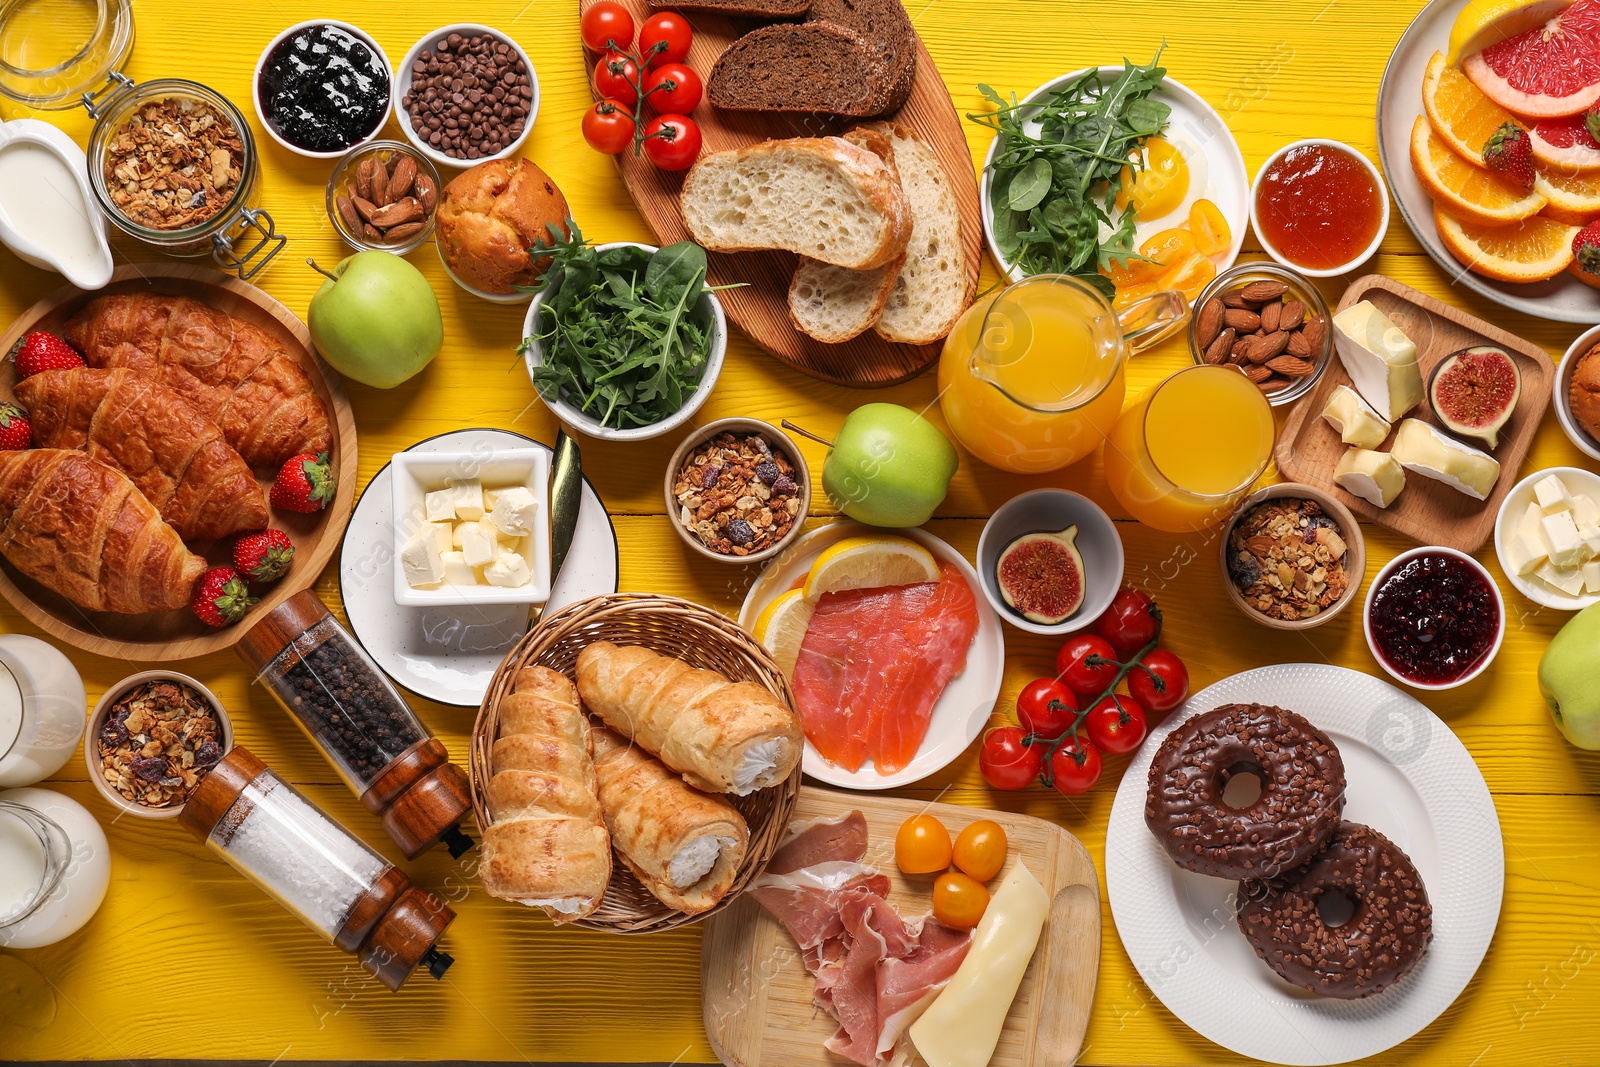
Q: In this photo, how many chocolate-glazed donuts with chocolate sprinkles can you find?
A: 2